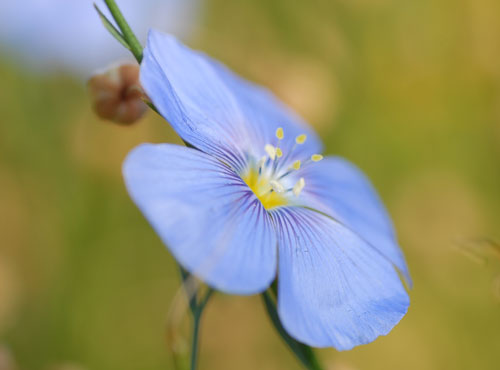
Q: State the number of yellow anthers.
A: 5